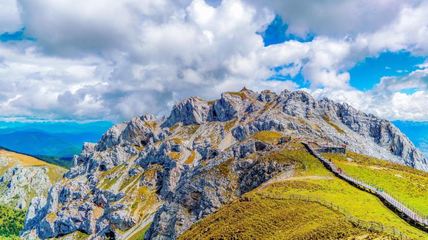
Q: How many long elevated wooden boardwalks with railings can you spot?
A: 1